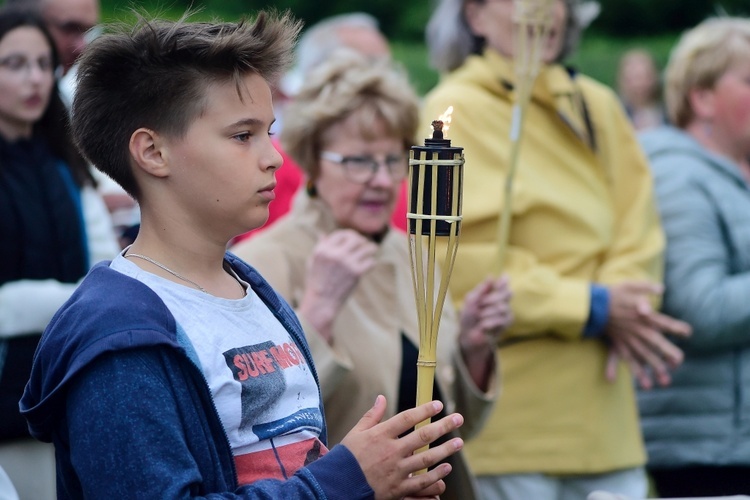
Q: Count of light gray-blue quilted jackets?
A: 1